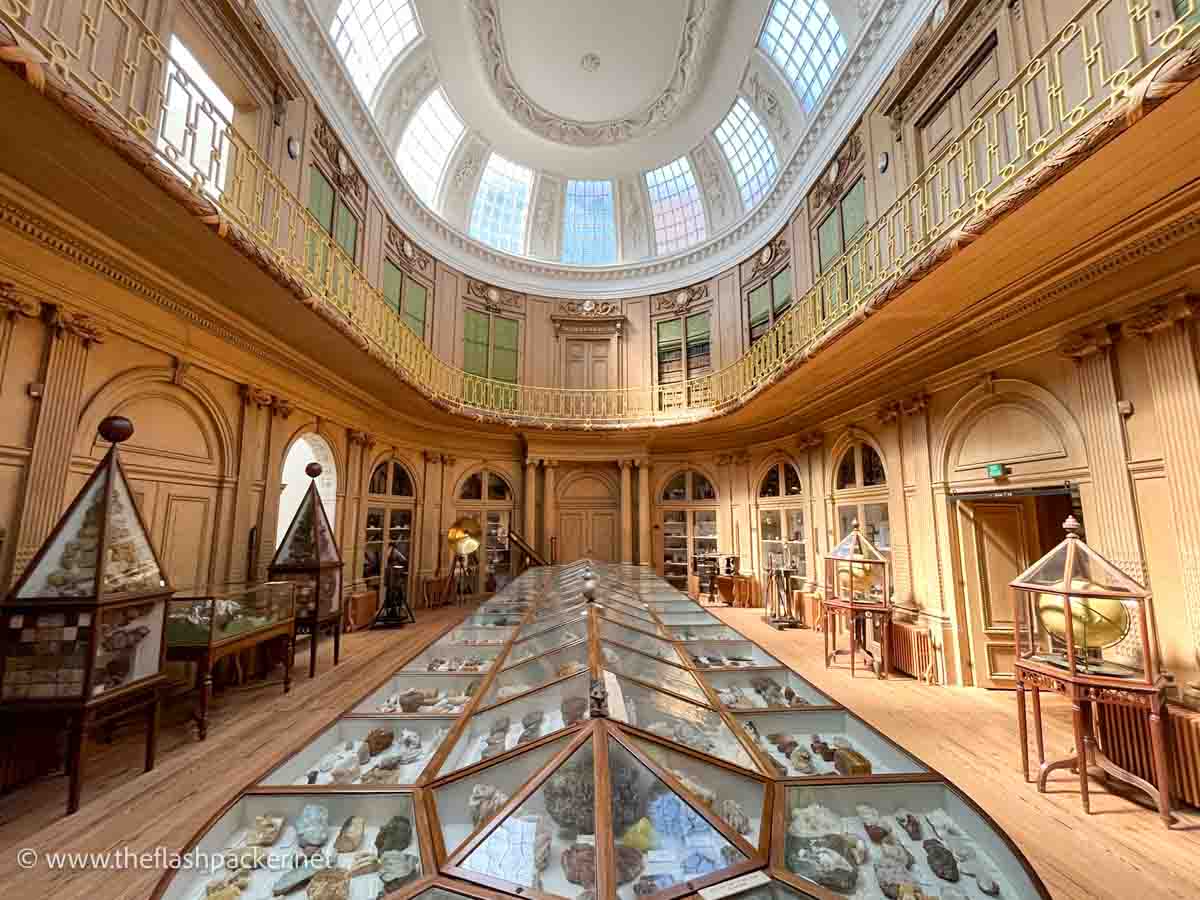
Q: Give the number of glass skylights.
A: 7